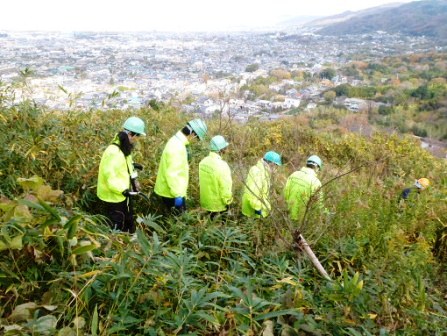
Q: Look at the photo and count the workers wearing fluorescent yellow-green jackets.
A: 5